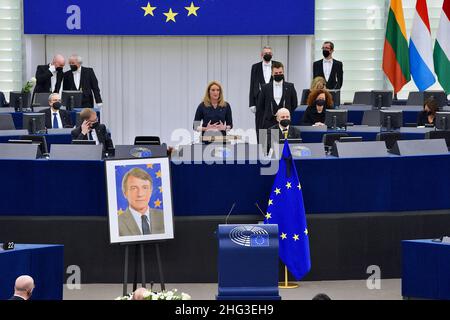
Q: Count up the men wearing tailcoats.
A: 5